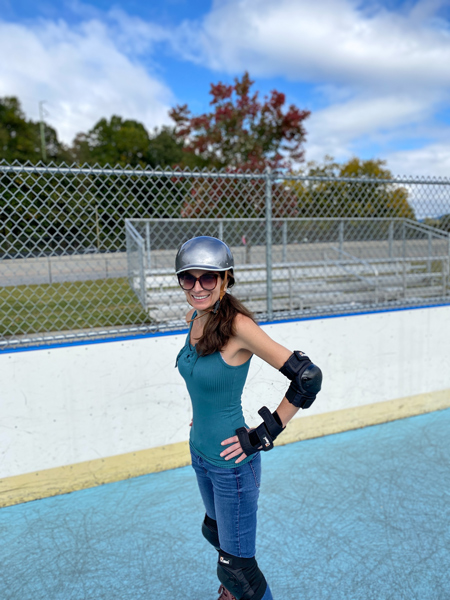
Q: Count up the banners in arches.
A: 0